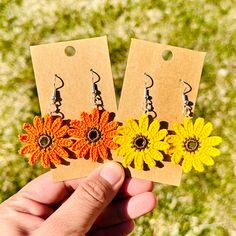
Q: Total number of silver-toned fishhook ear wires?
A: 4